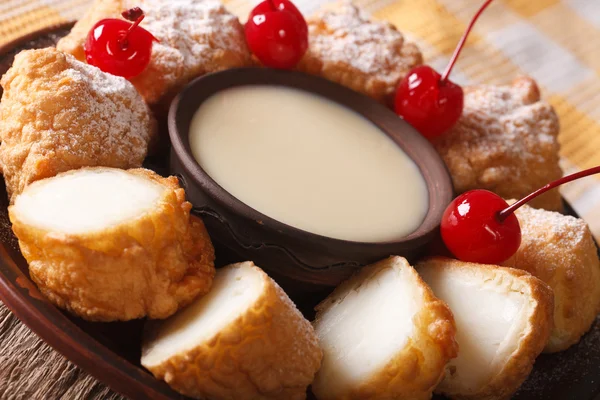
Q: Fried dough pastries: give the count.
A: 9